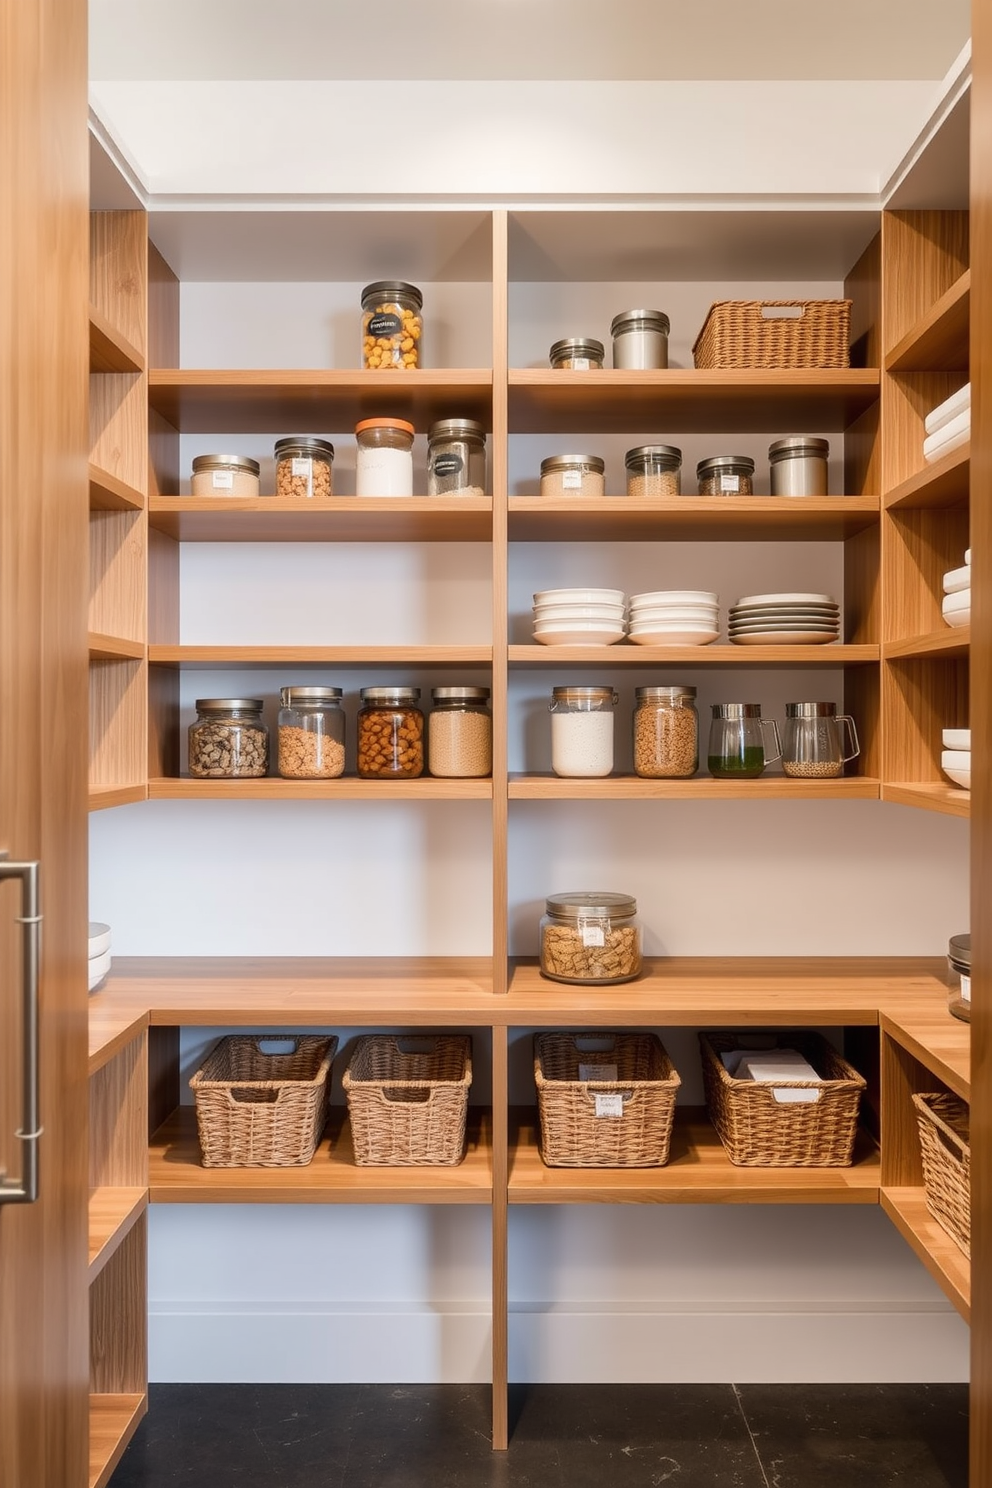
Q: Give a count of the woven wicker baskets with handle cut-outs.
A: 6